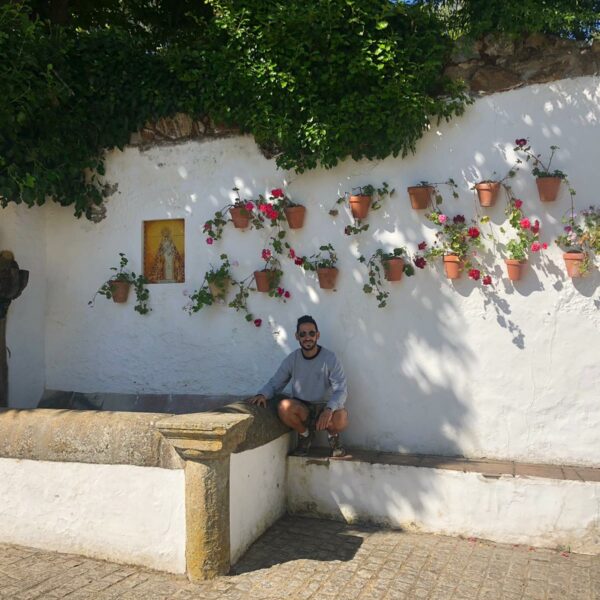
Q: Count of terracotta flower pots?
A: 14